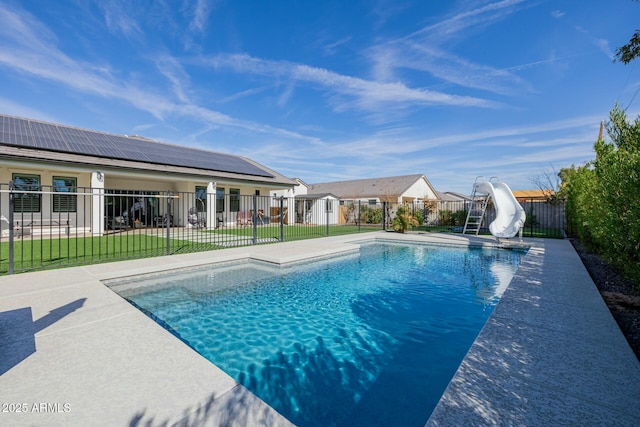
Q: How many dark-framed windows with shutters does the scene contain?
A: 2